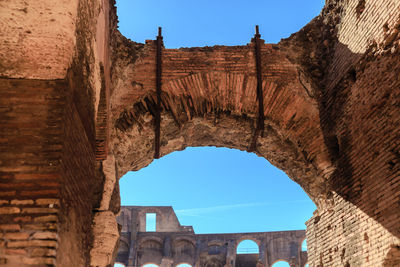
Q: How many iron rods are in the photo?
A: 2